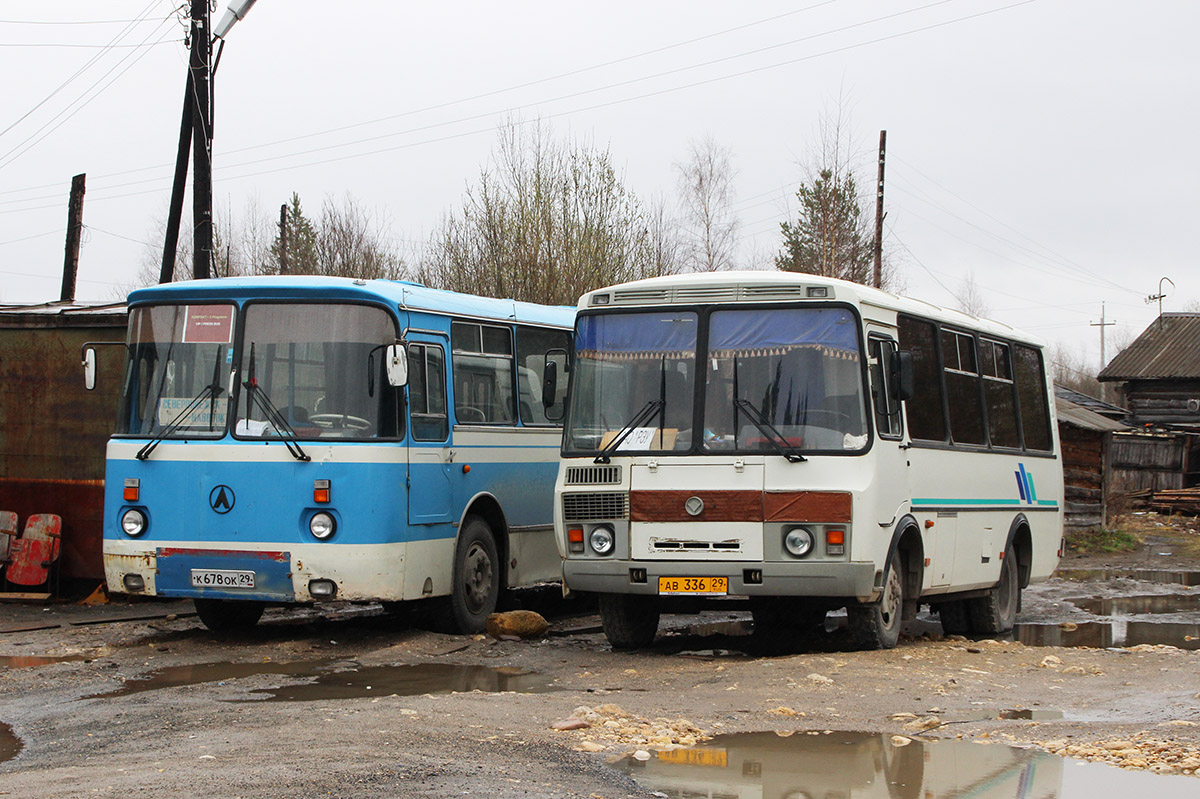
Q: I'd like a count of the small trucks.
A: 0